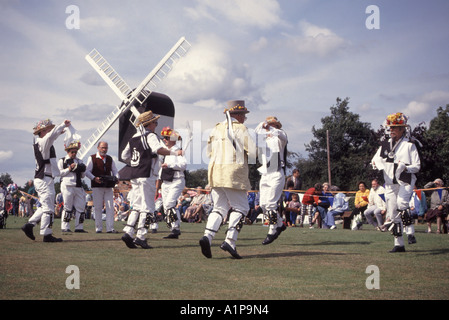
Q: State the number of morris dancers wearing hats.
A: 7